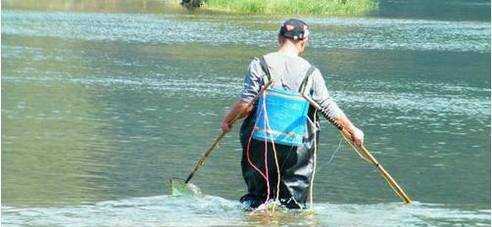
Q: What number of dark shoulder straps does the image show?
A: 2